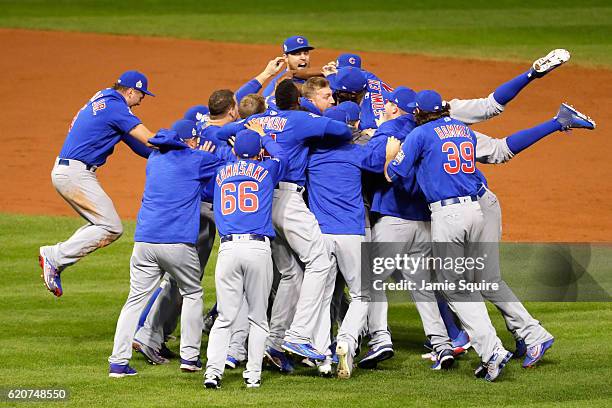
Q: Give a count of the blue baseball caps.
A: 11